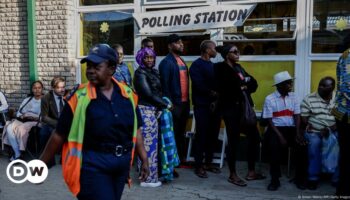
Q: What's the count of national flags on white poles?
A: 0